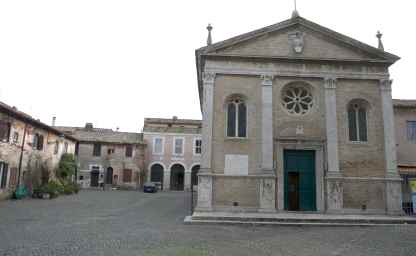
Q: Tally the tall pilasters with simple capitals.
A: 4